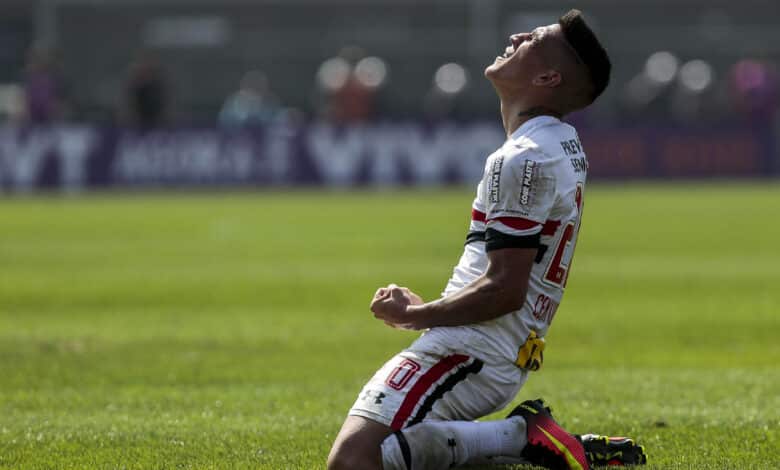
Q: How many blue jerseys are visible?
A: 0